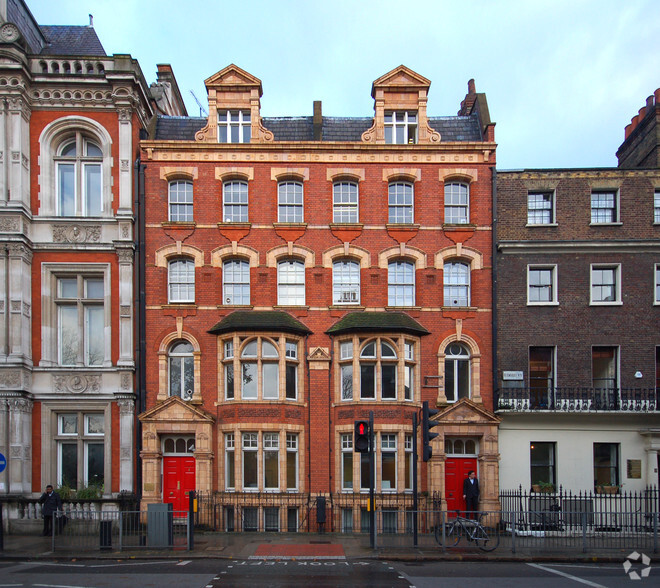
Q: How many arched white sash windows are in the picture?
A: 12